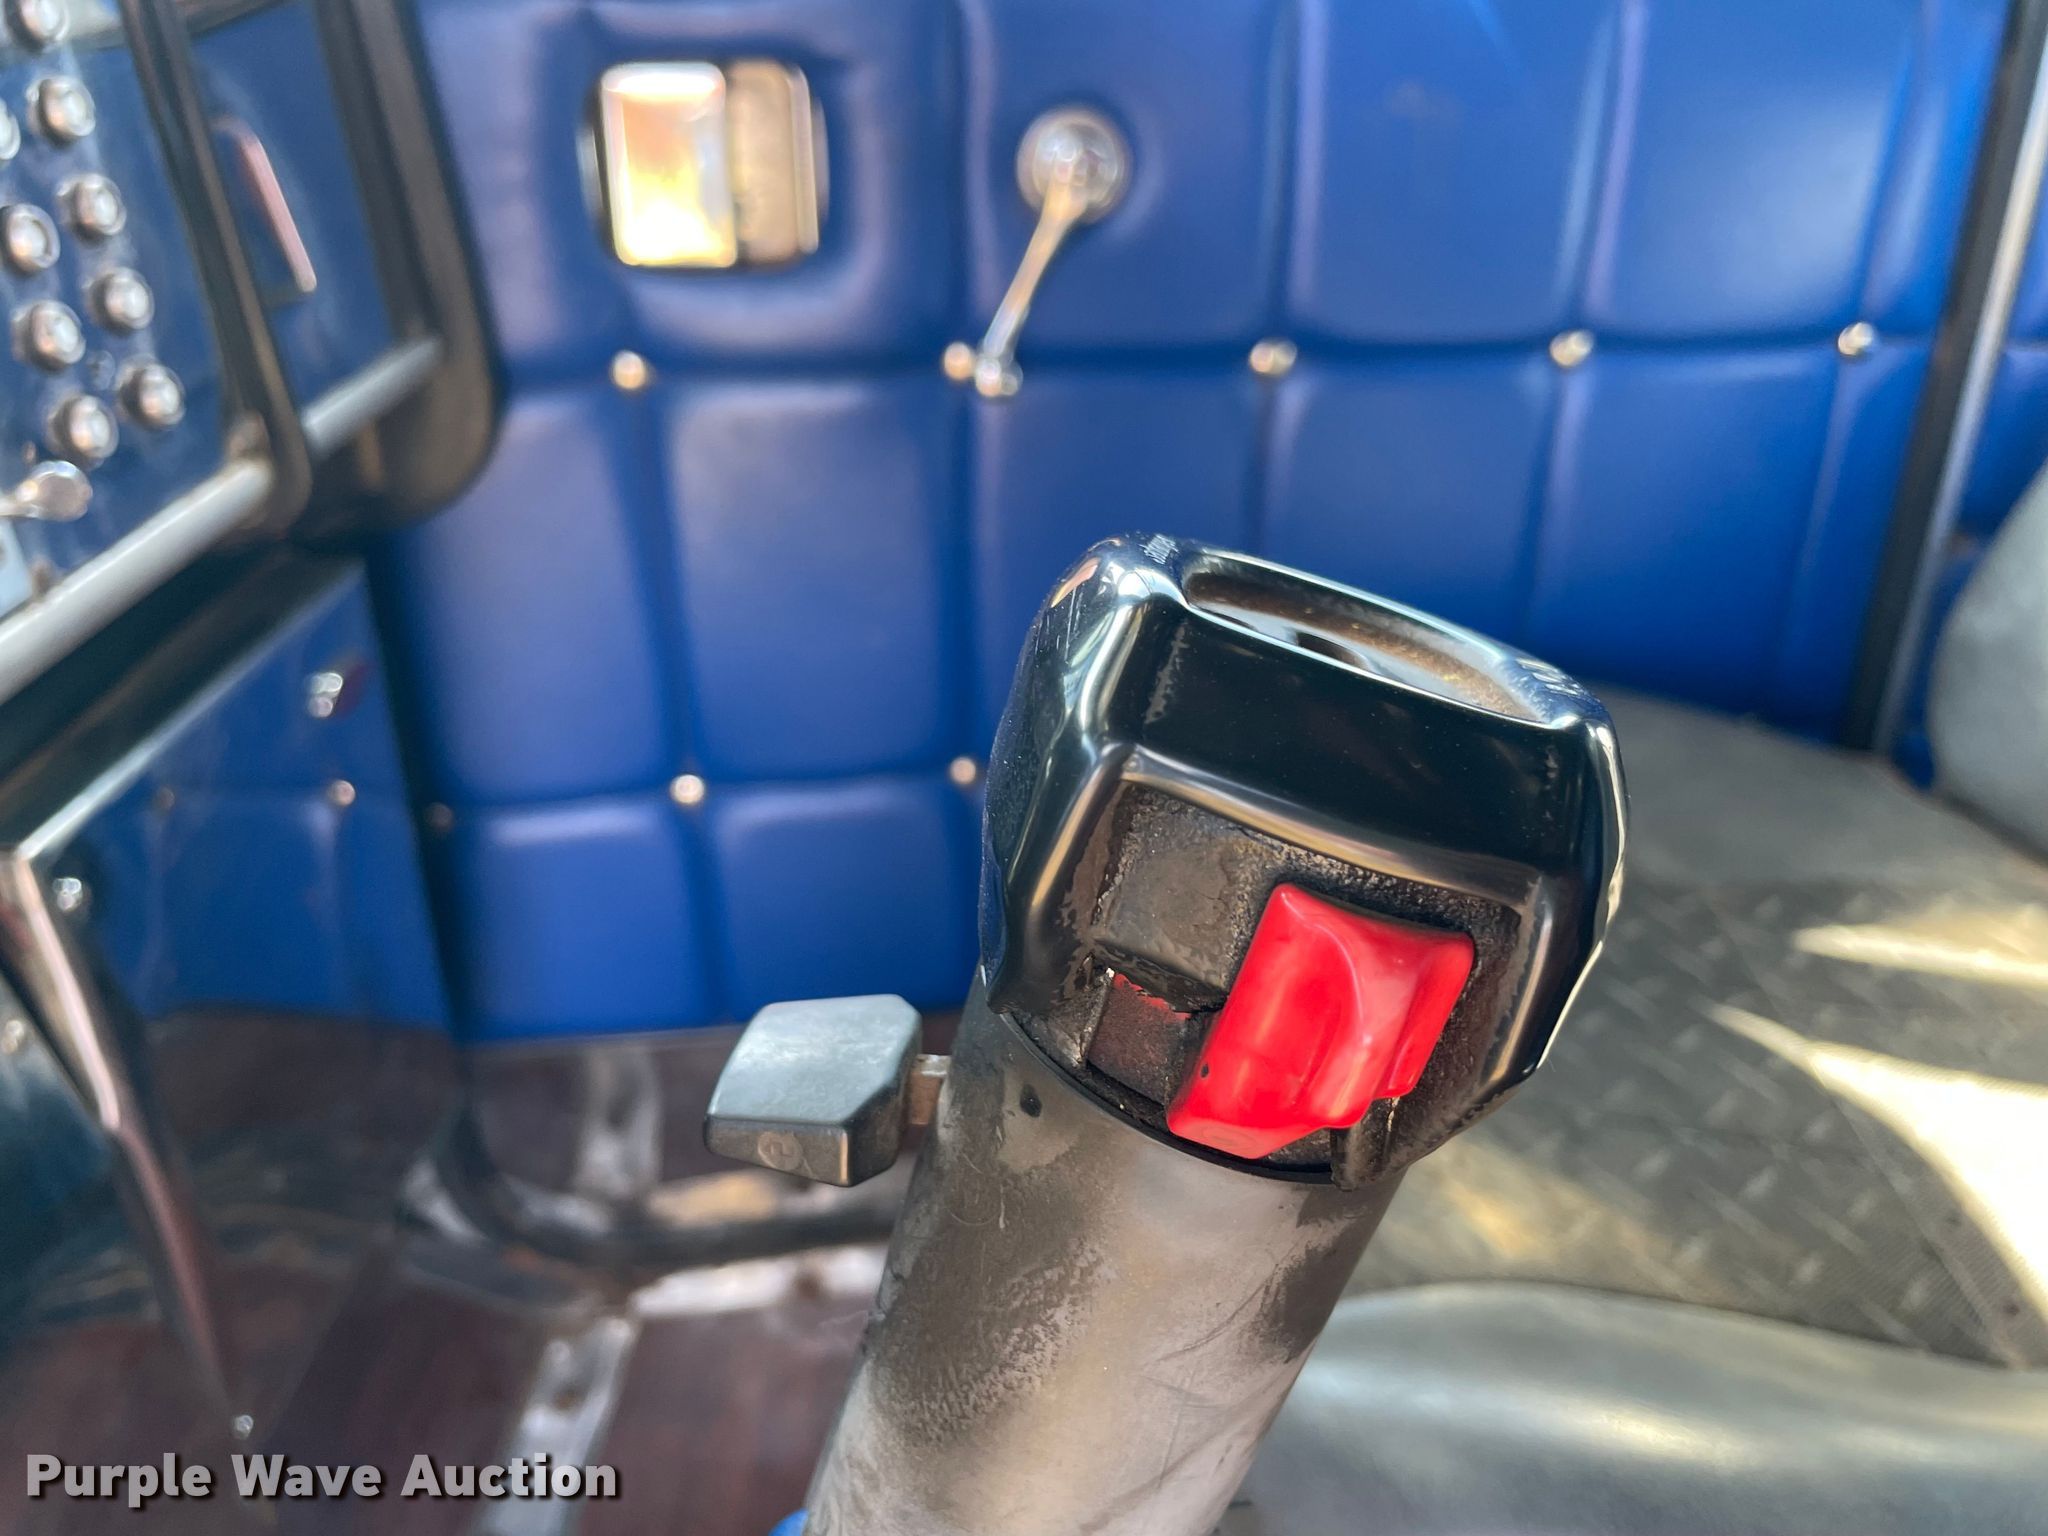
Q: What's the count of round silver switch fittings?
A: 9